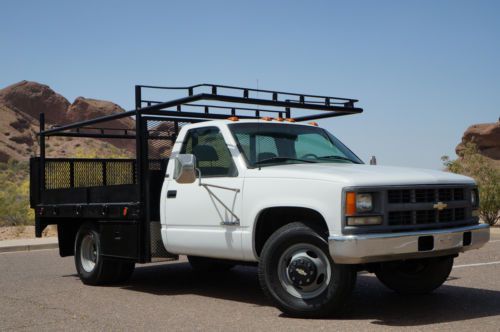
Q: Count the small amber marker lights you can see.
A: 5